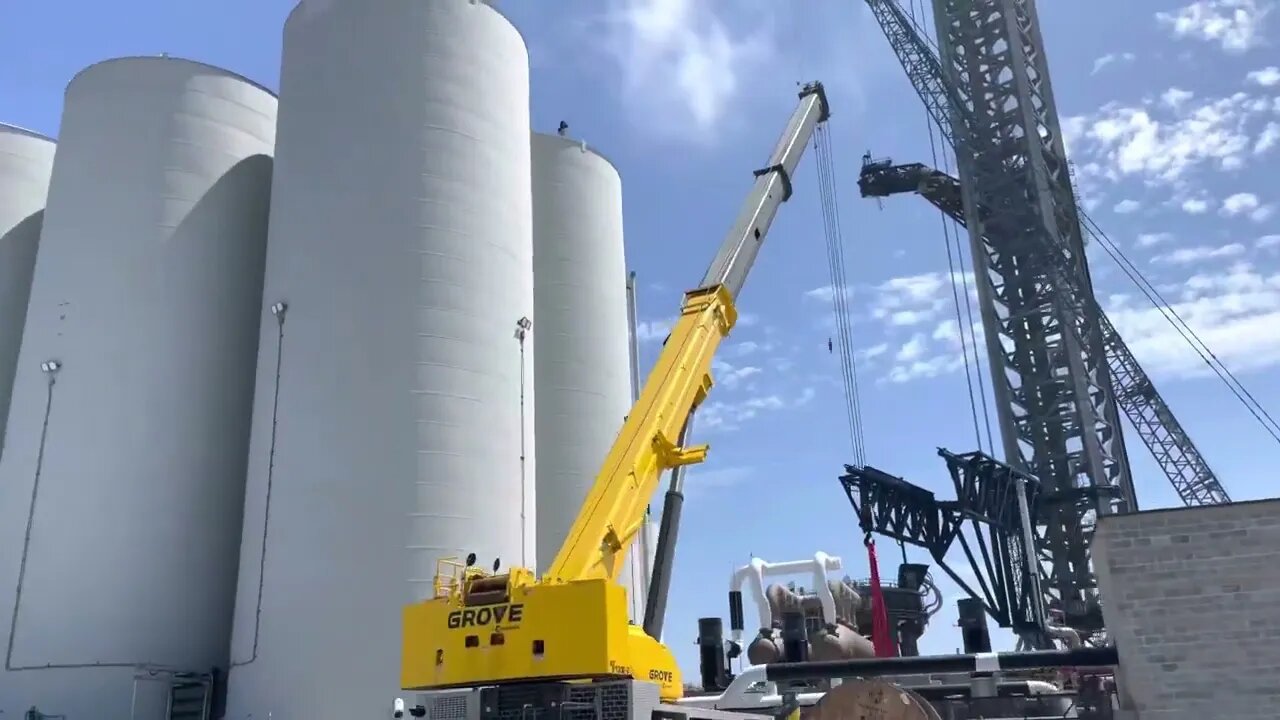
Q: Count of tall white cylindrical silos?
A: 4